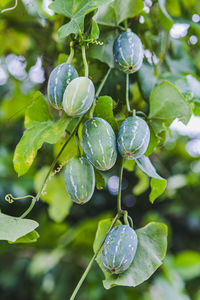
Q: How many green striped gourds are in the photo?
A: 7